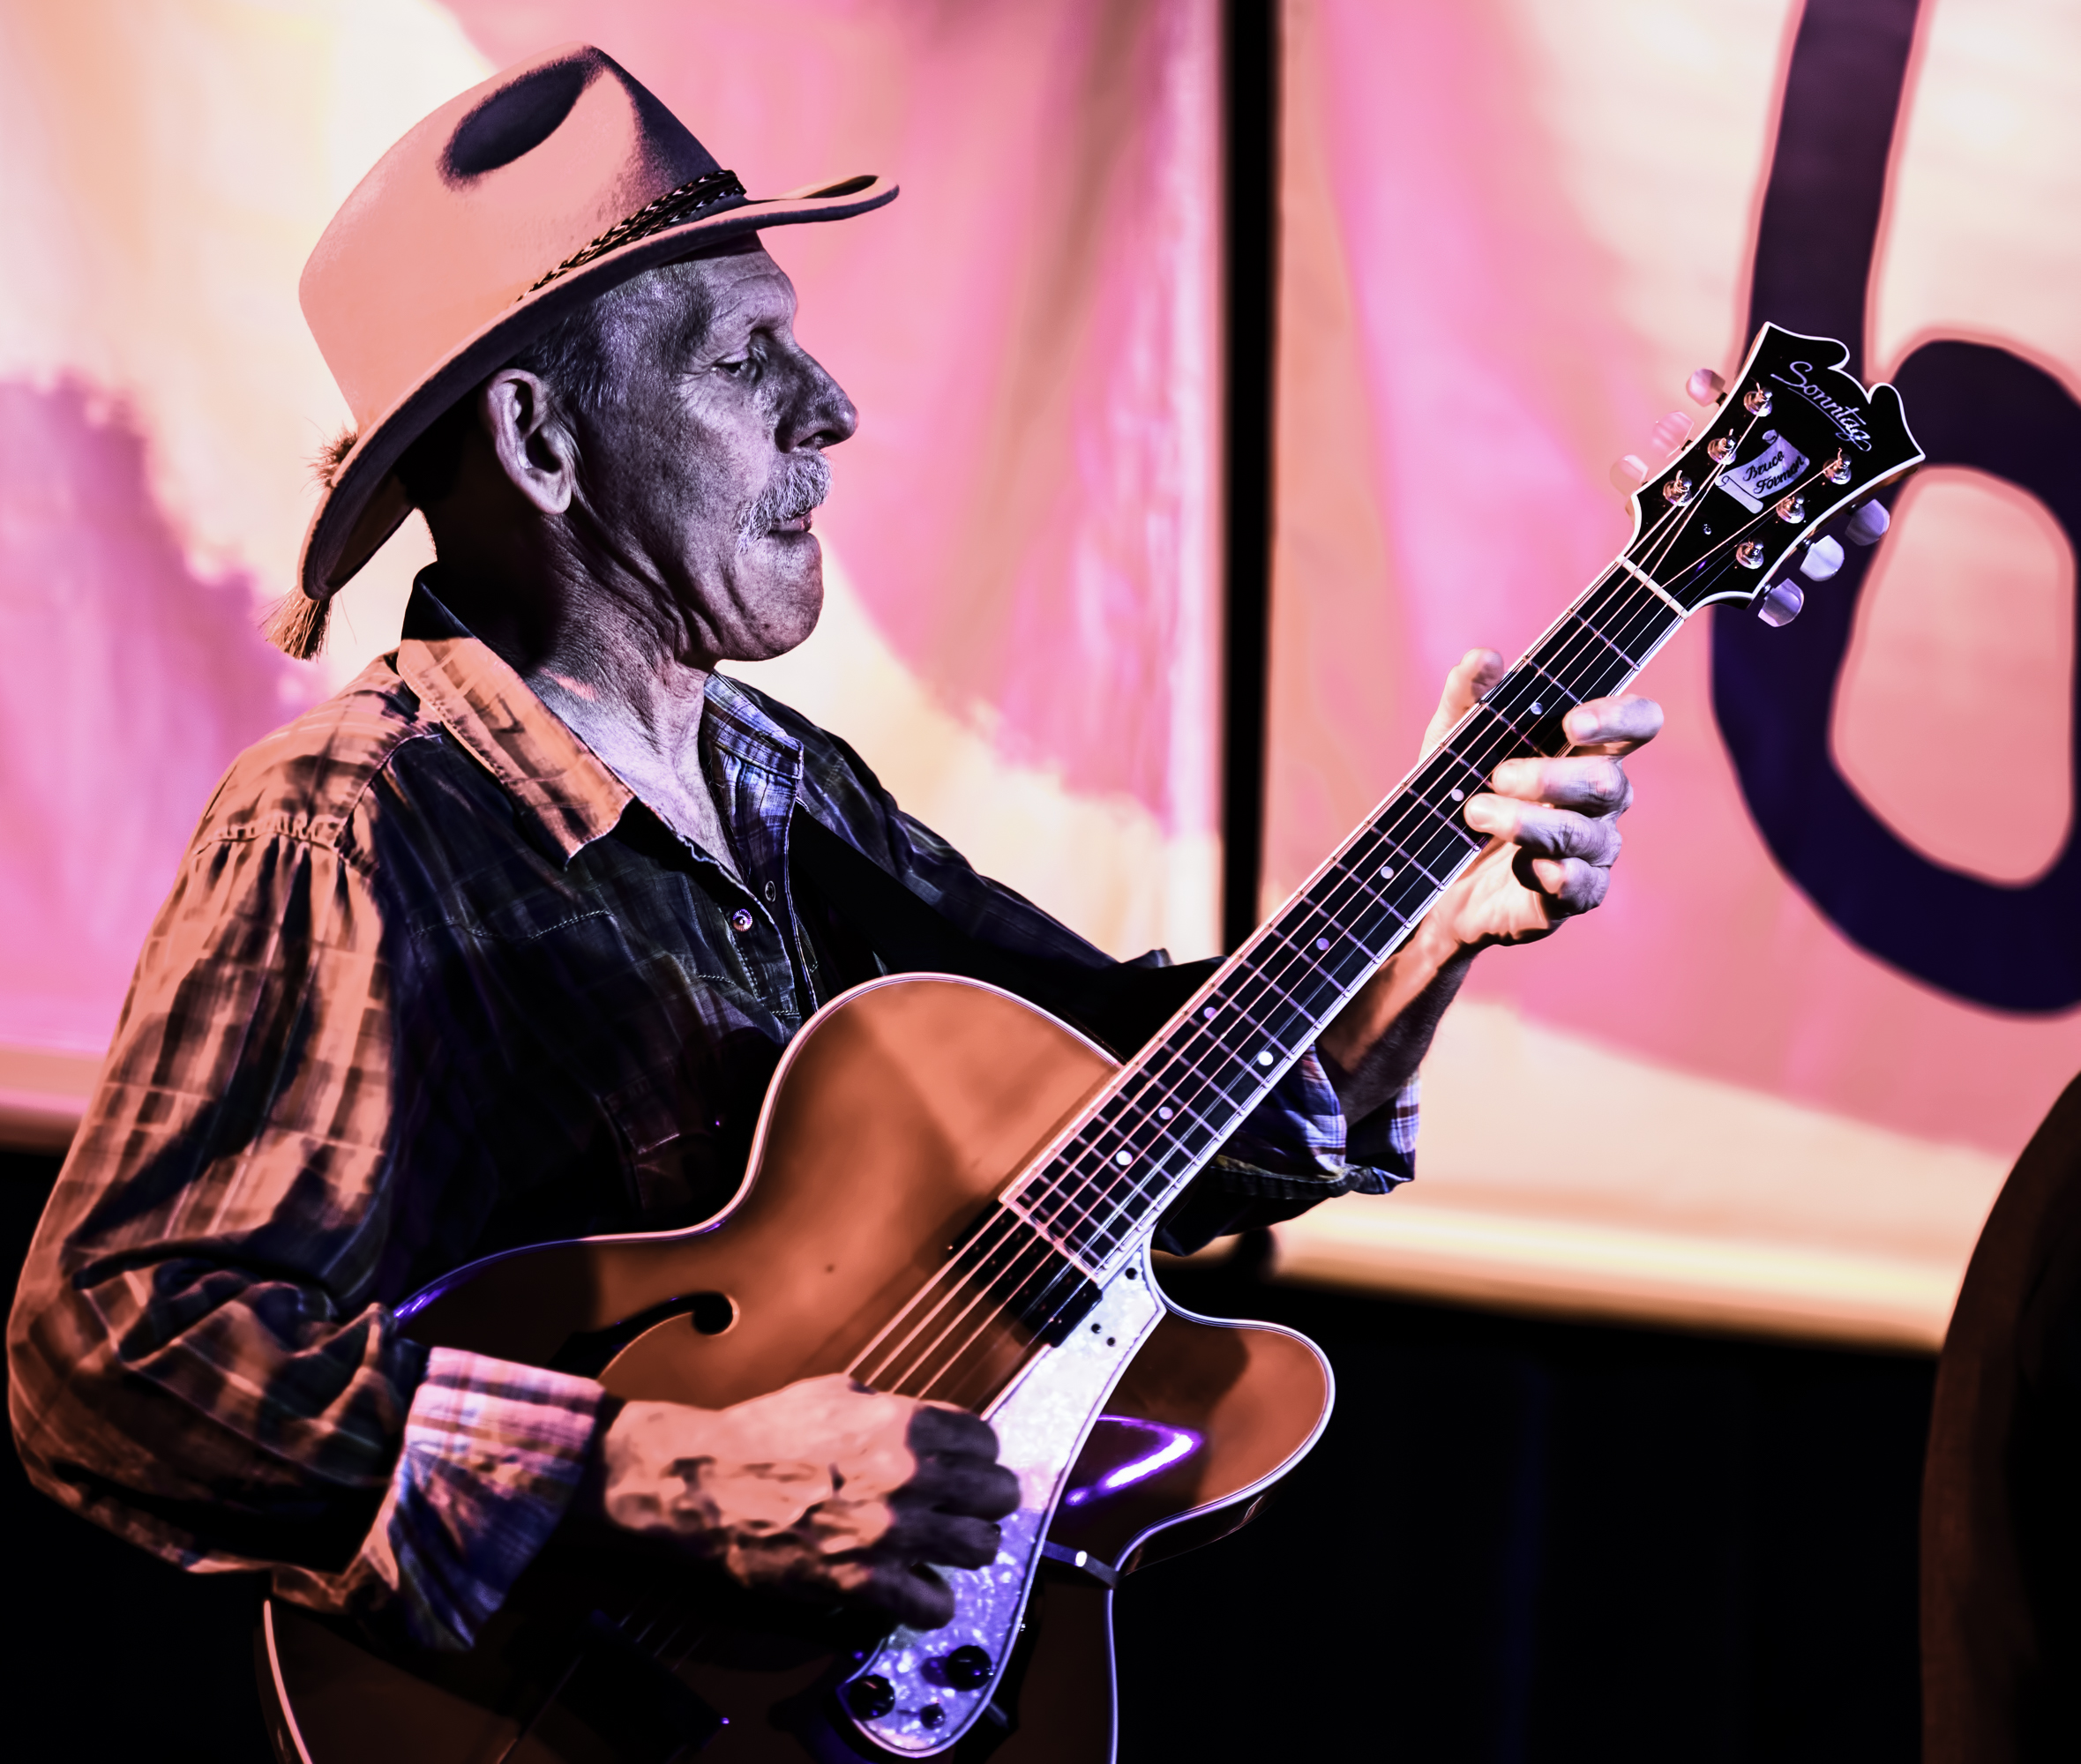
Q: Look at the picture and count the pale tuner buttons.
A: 6